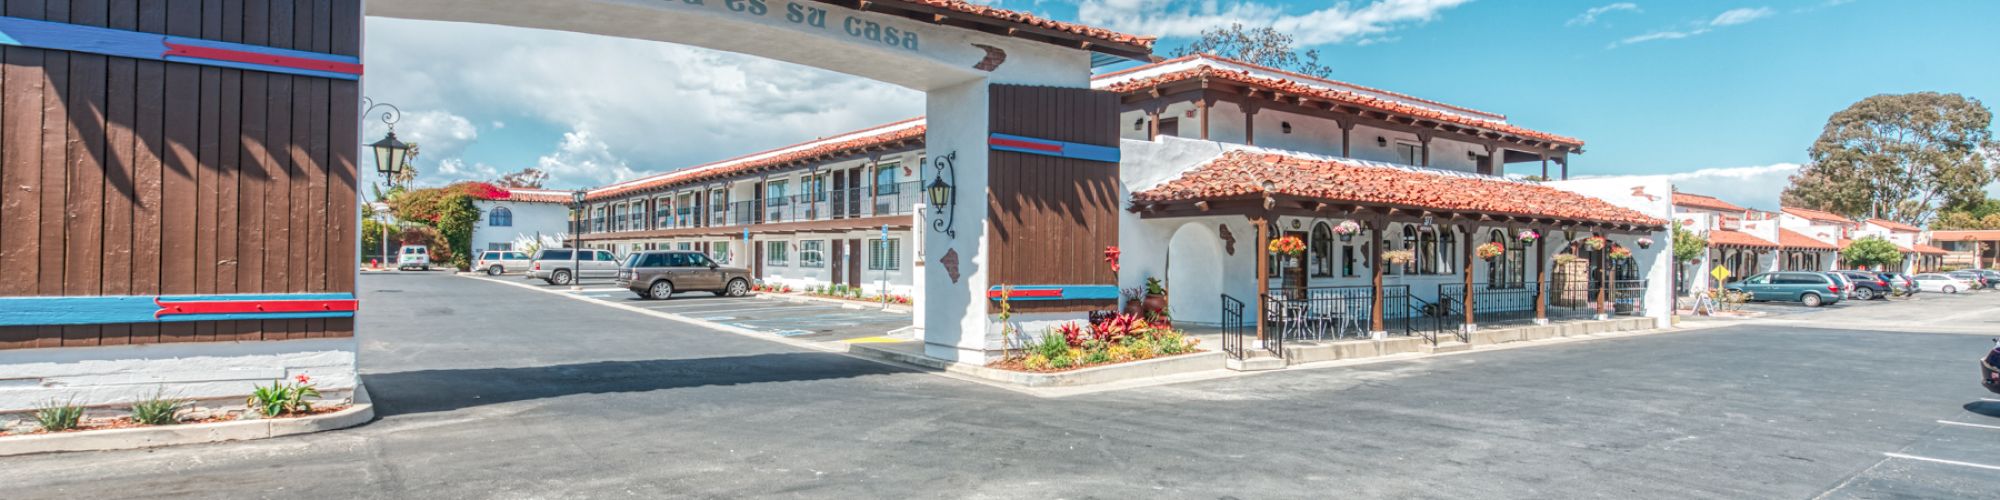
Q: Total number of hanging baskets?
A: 9